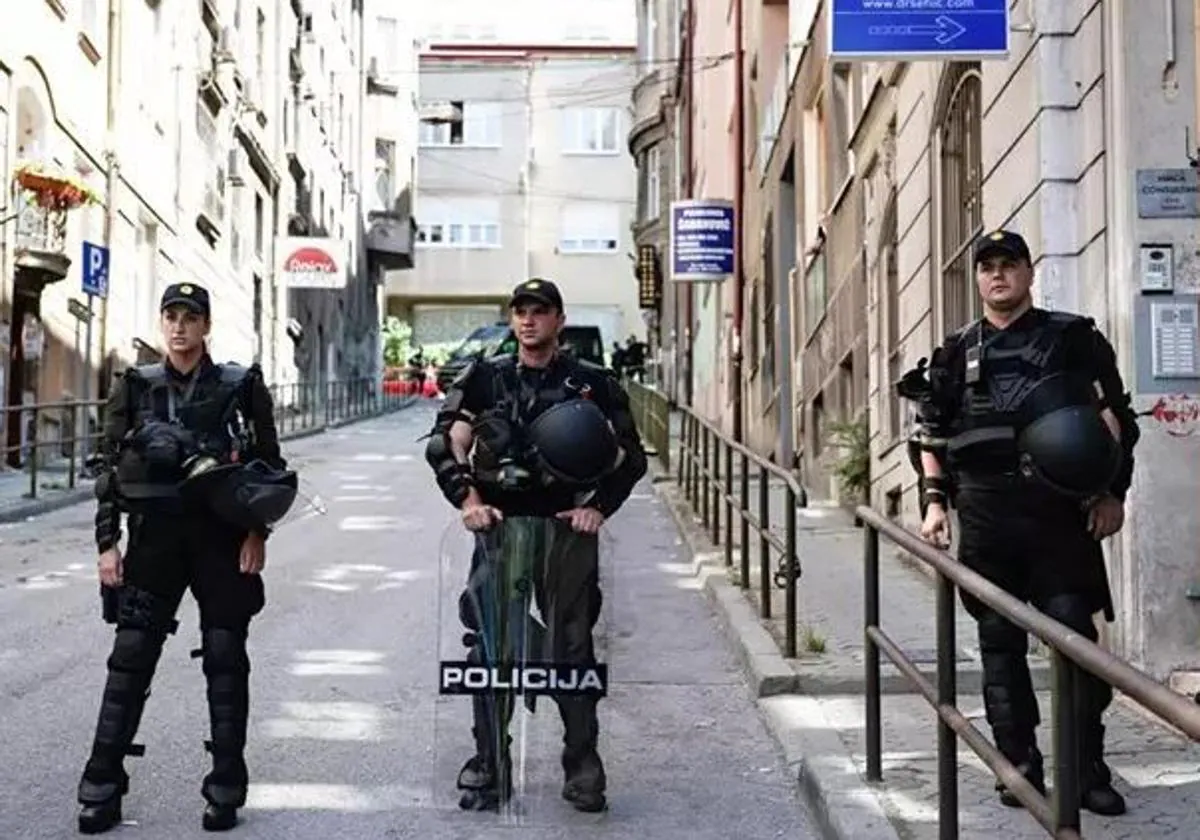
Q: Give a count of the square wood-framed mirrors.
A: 0